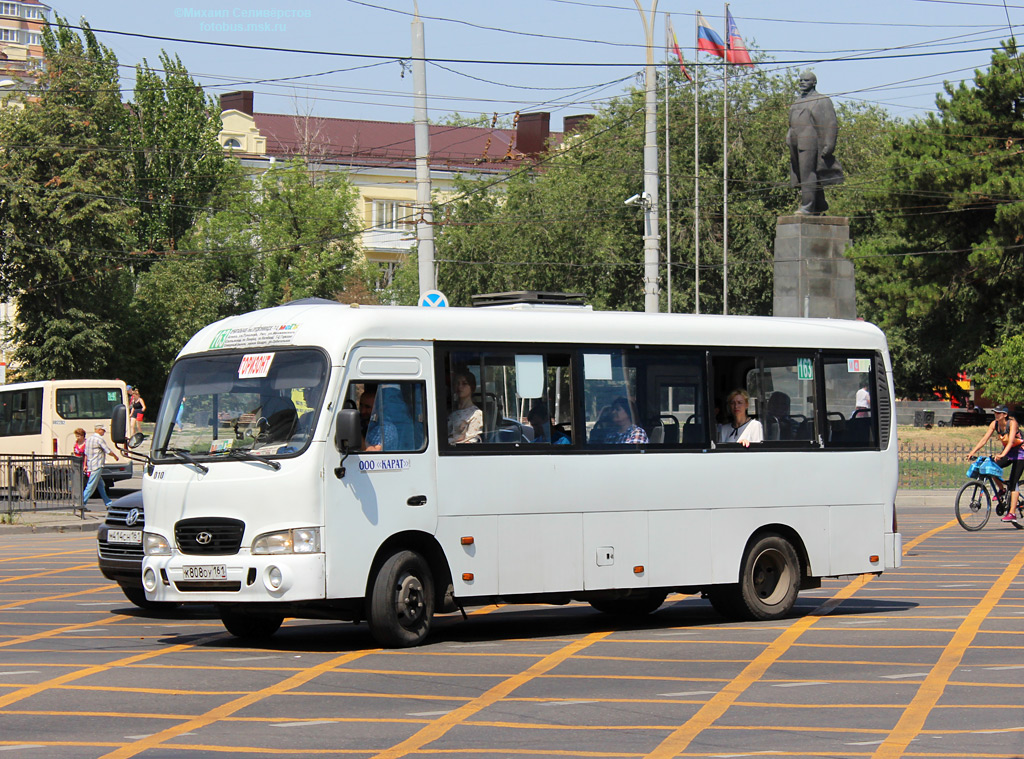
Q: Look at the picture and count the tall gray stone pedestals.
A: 1